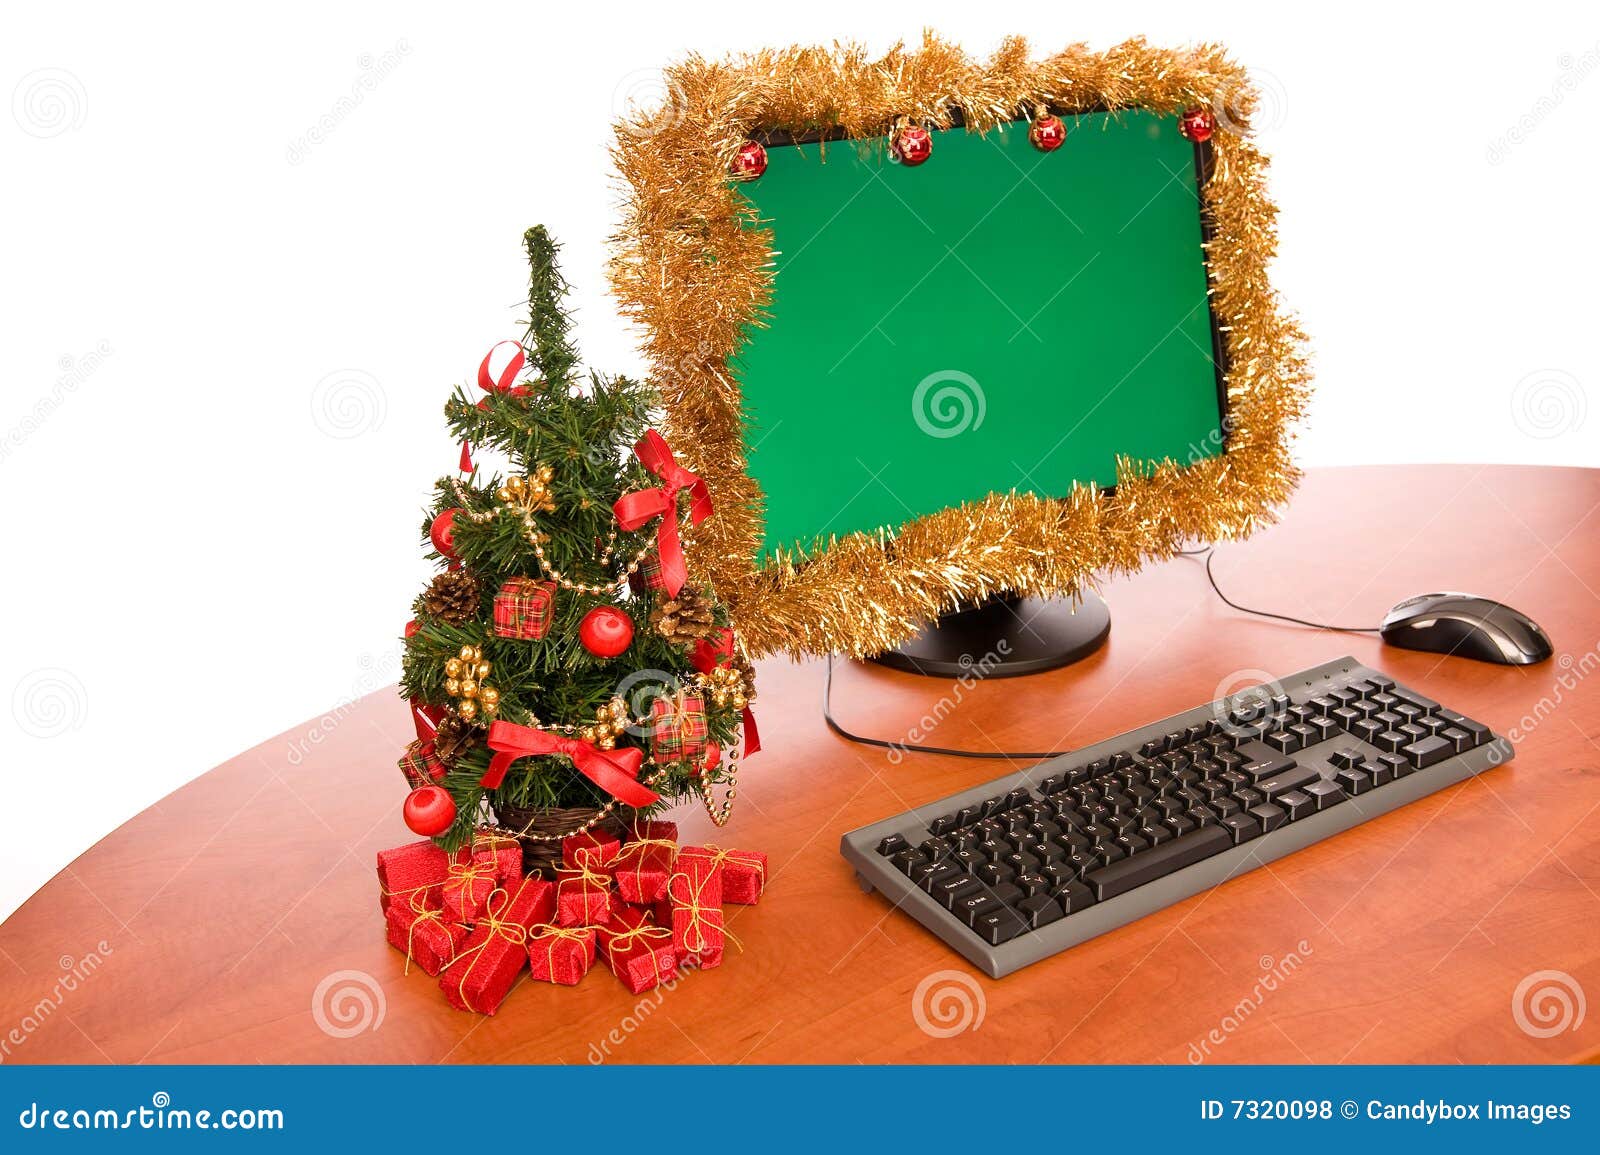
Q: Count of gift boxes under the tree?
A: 12